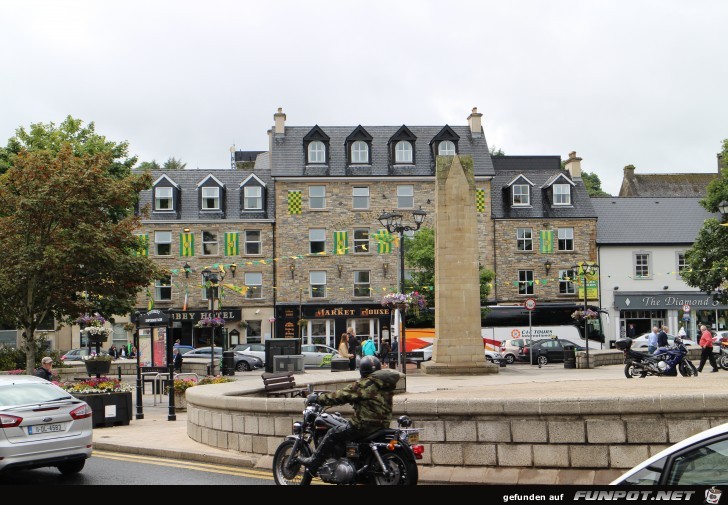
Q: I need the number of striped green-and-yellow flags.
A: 6